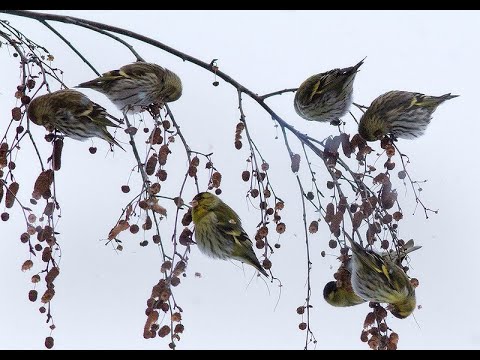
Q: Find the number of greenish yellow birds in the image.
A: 7